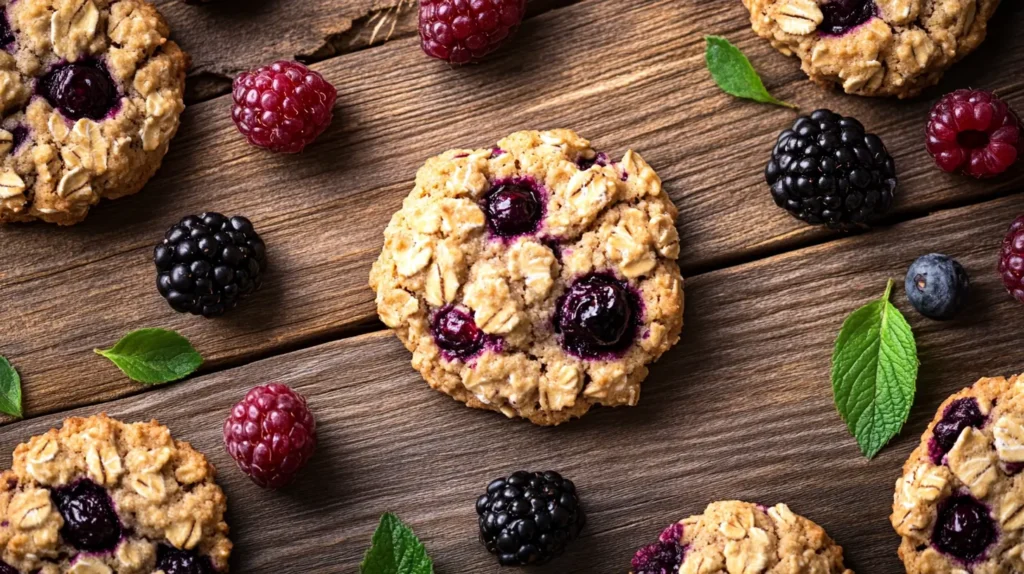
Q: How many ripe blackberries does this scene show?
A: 3